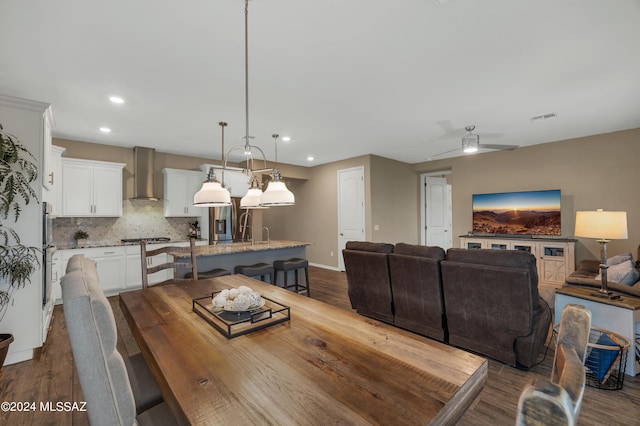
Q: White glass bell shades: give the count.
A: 3